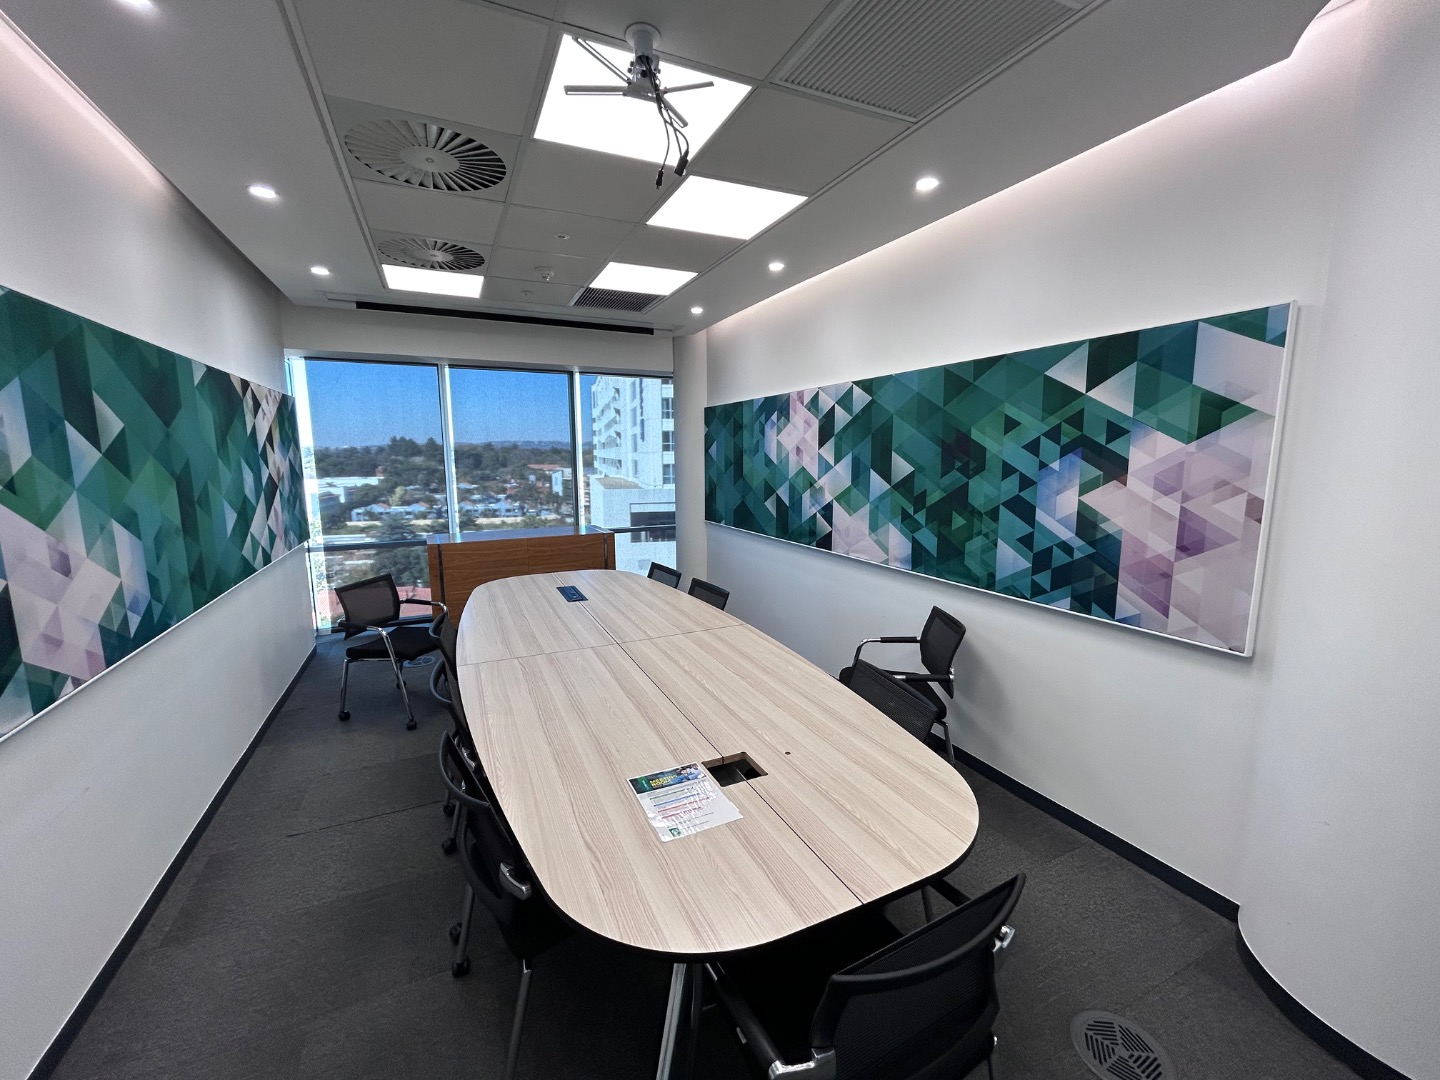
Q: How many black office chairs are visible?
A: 9